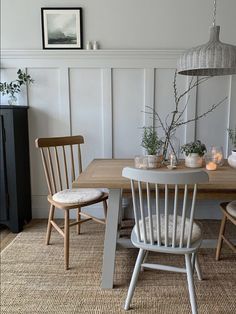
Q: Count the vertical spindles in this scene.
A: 14